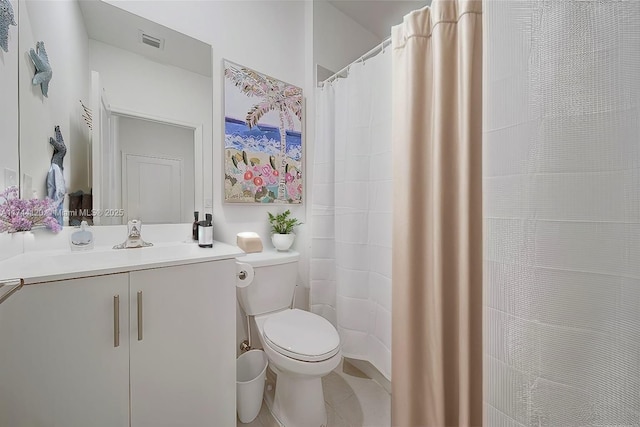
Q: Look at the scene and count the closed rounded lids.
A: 1